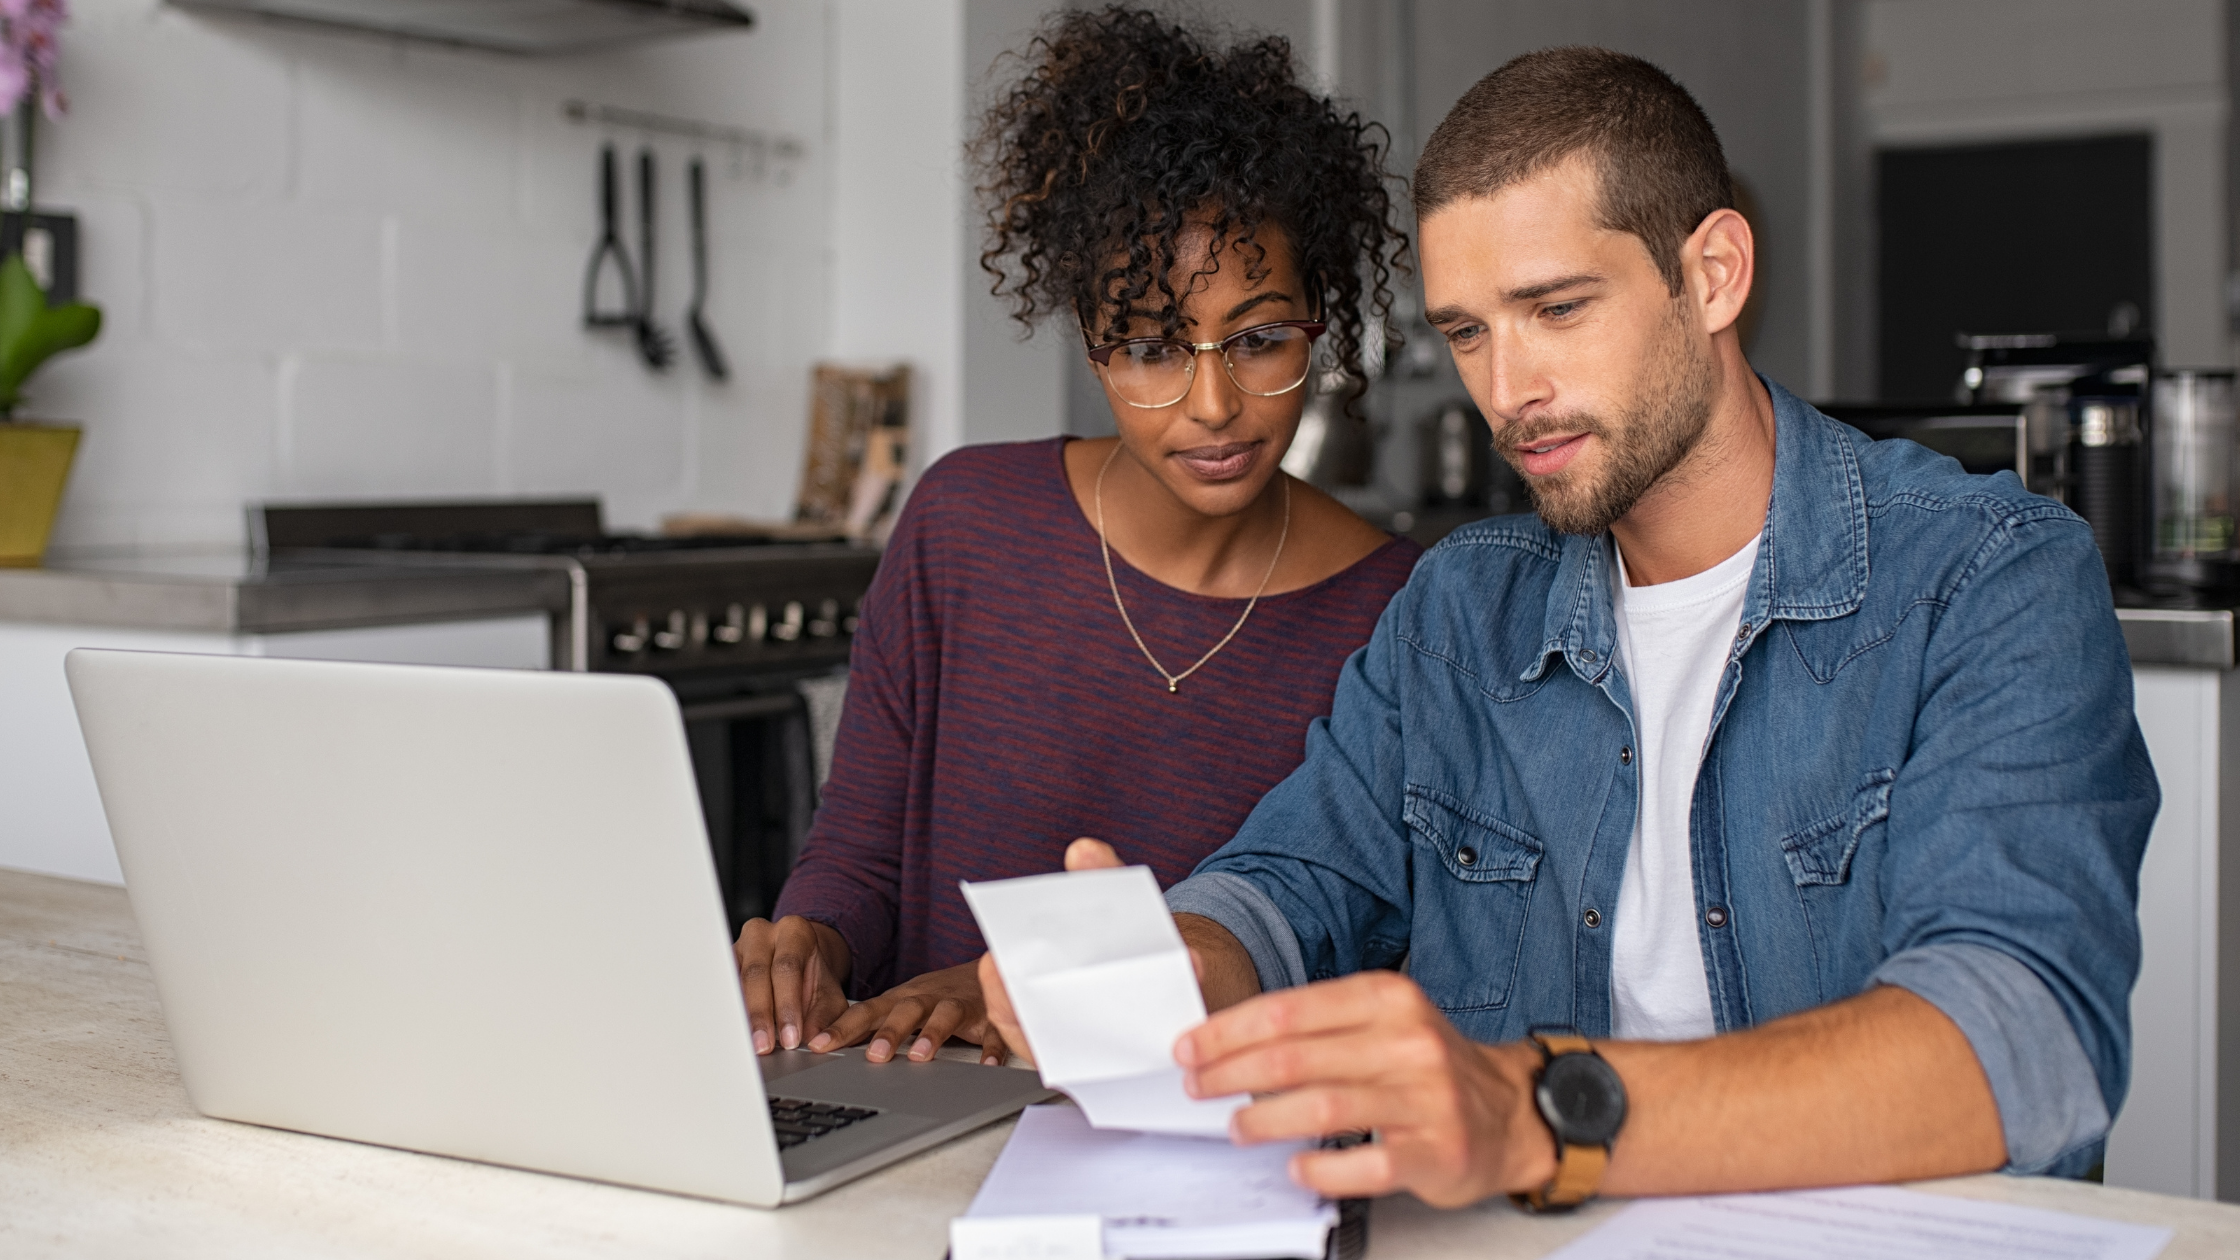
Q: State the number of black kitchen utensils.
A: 3